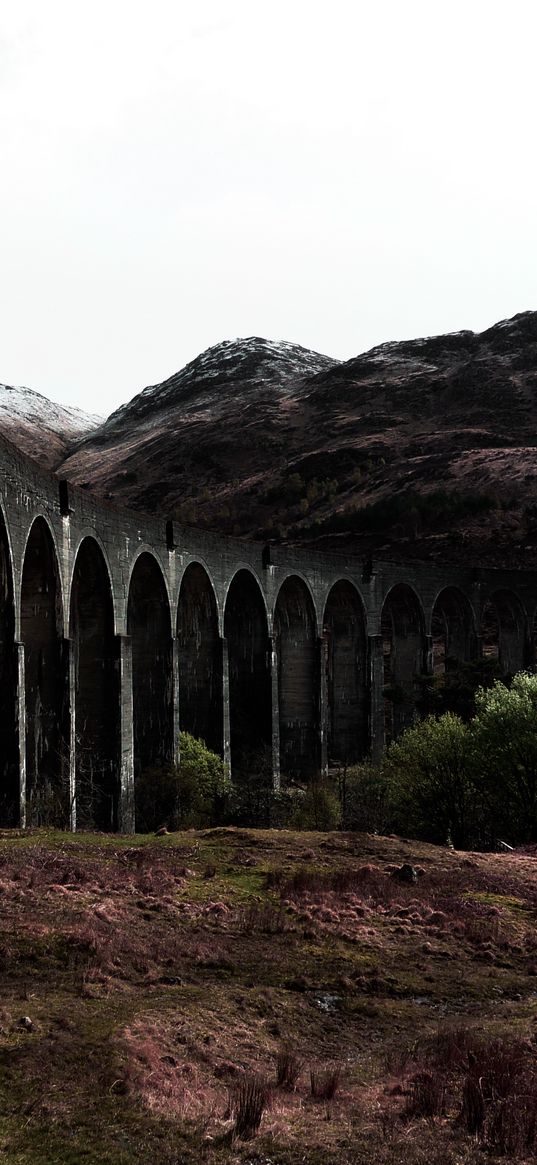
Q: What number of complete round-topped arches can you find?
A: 10